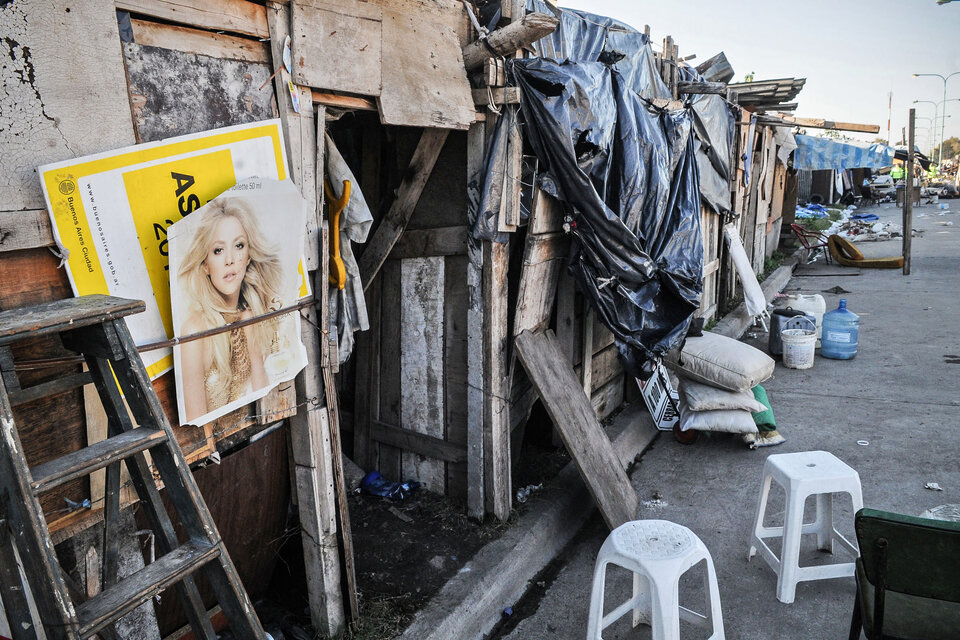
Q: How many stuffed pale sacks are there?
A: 3